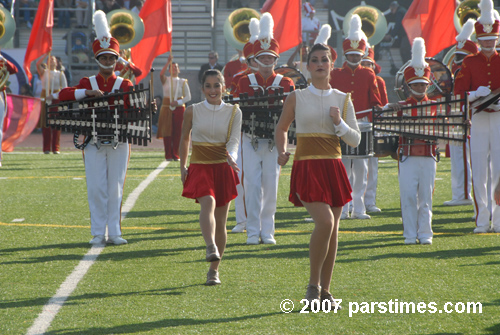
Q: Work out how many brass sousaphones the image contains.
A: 5